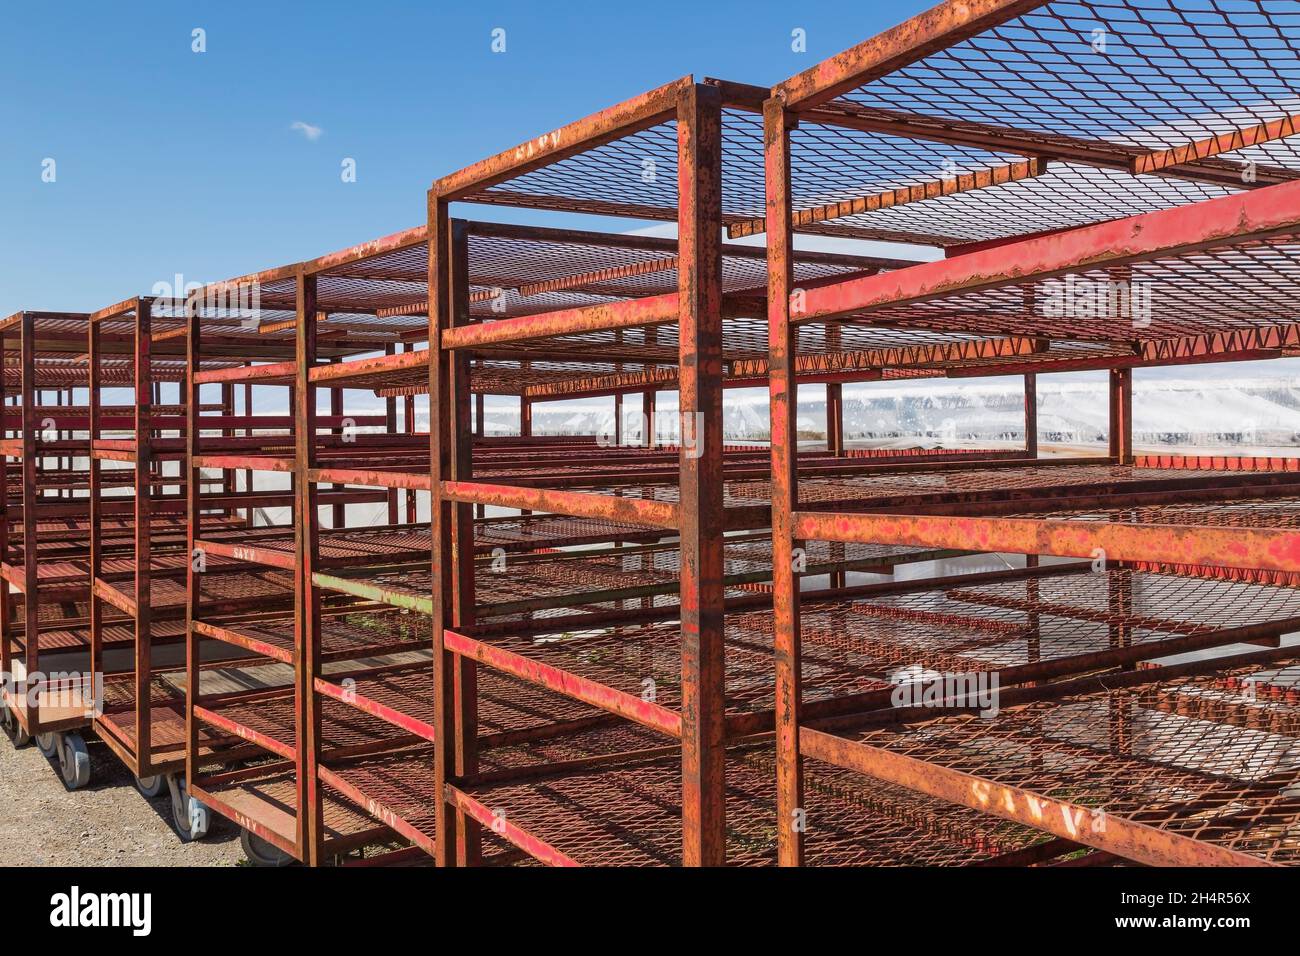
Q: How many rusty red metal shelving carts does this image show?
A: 6